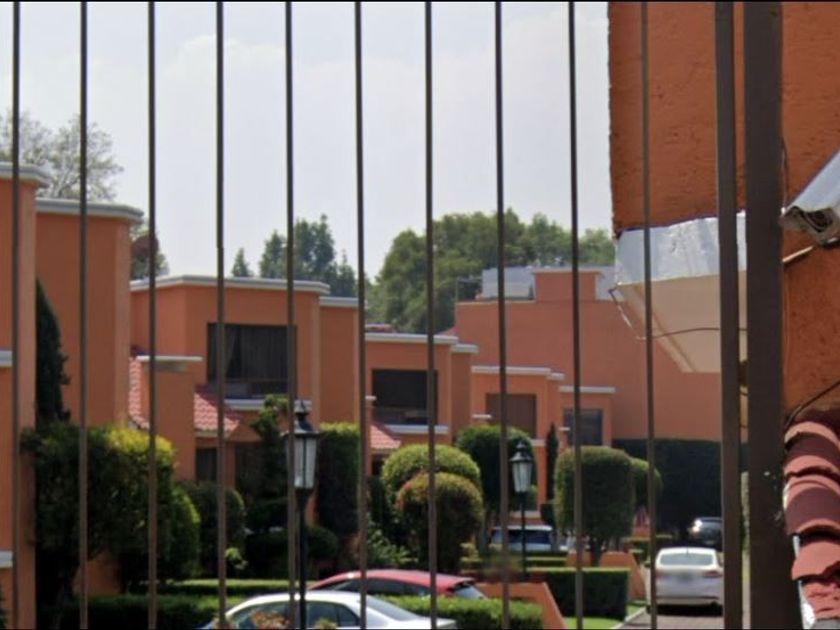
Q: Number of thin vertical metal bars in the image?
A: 10